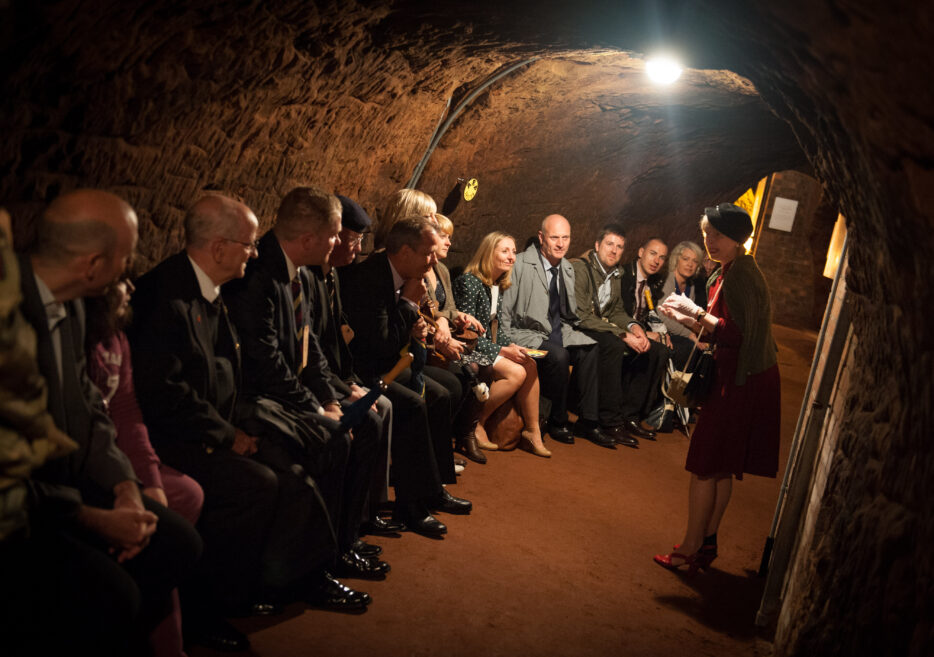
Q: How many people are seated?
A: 15